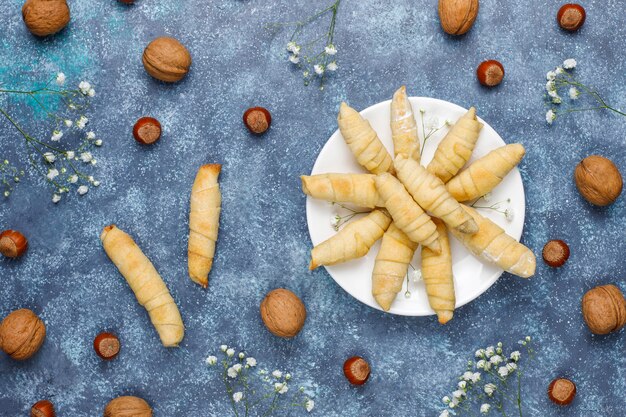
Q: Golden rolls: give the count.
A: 13